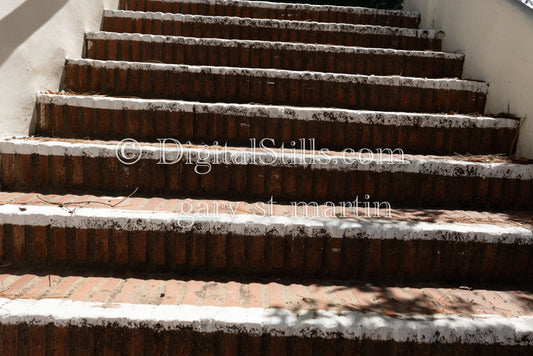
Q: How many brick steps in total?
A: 8